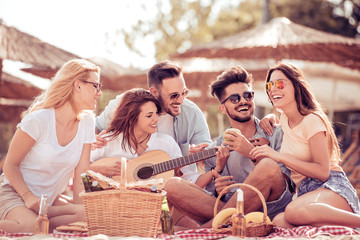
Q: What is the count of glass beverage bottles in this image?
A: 6